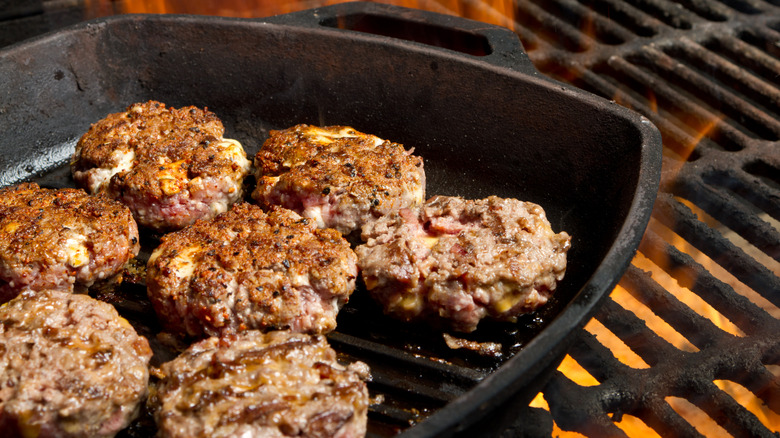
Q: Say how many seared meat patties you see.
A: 7